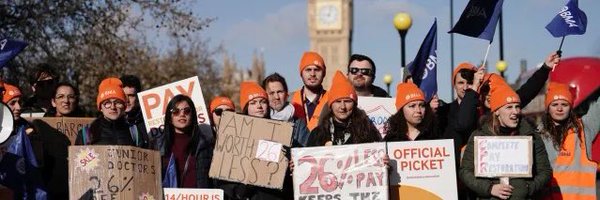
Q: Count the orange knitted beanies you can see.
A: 11